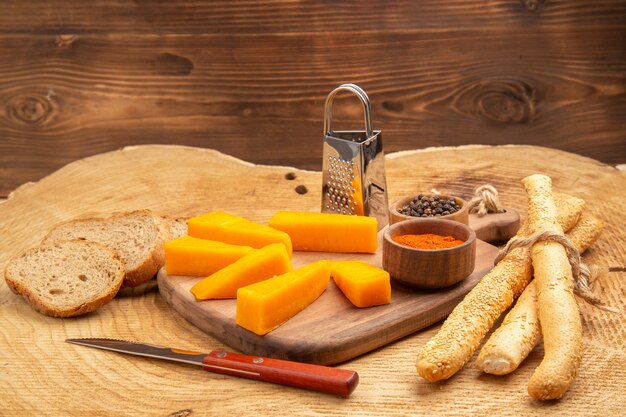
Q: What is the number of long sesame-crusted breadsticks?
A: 3